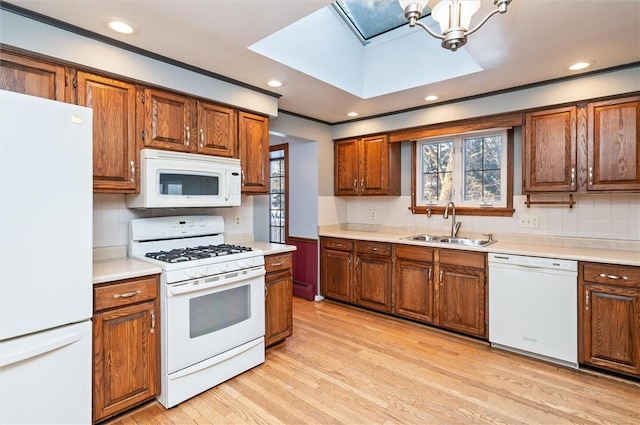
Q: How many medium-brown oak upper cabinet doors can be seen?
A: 9